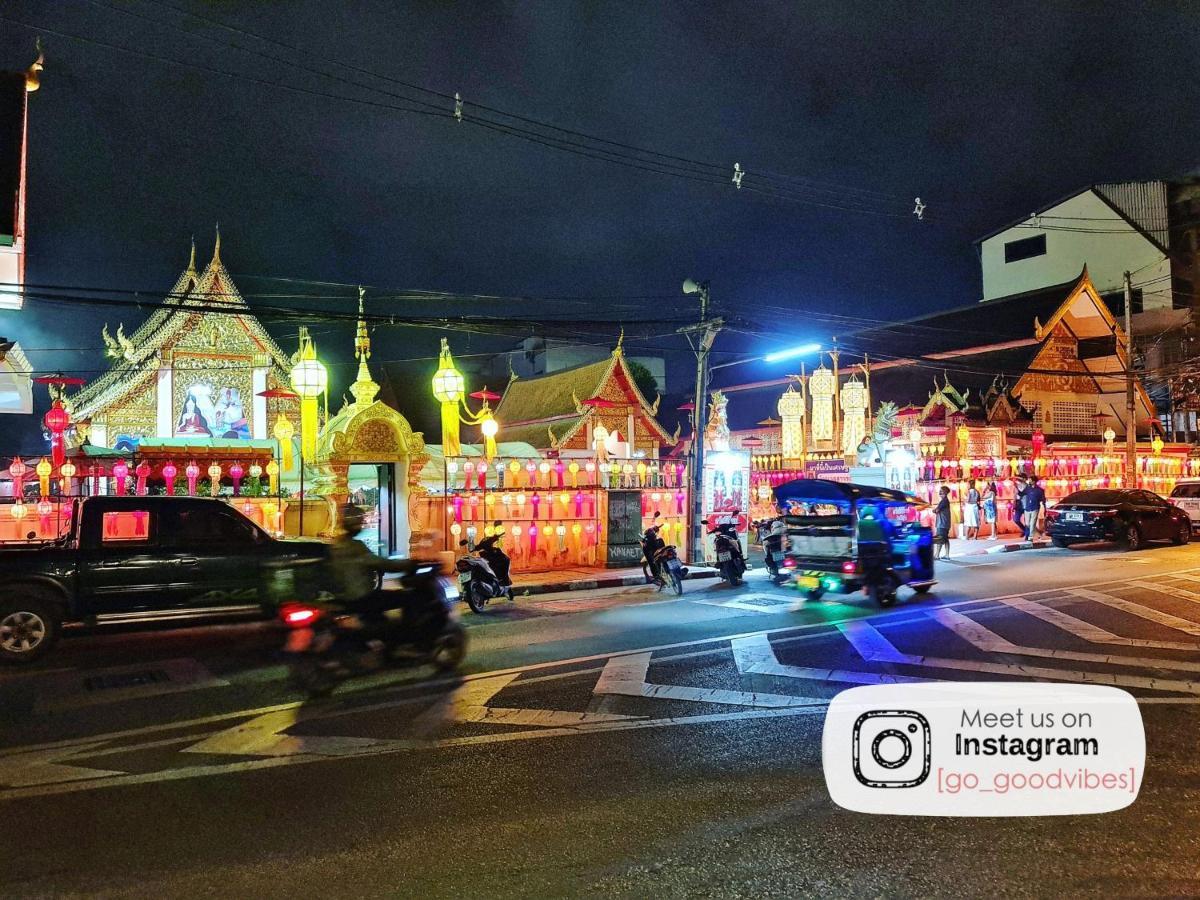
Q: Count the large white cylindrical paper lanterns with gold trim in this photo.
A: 3